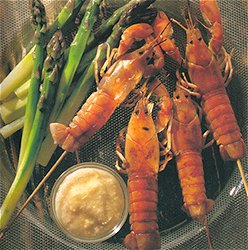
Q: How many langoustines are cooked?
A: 4